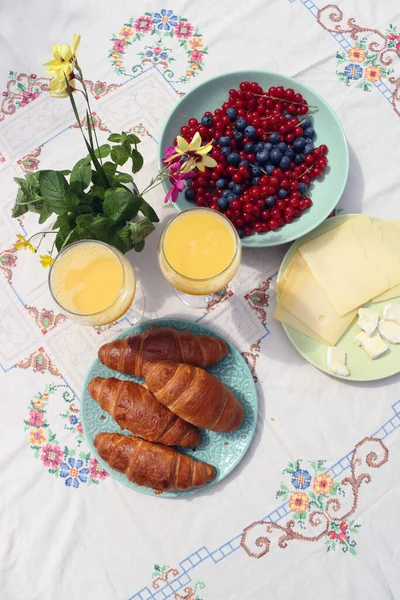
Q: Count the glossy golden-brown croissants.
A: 4